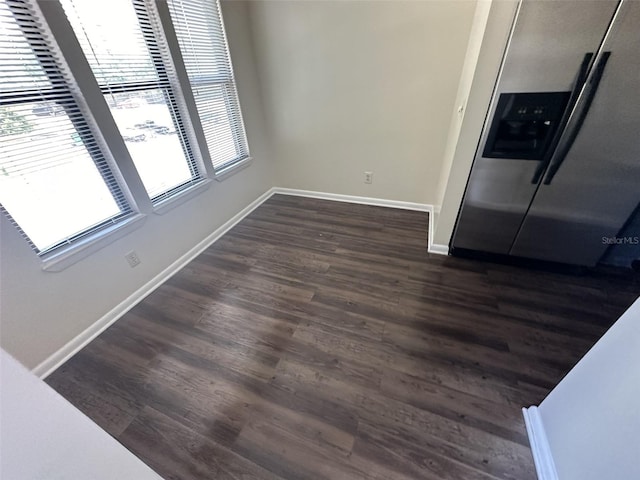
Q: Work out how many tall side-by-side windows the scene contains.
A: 3